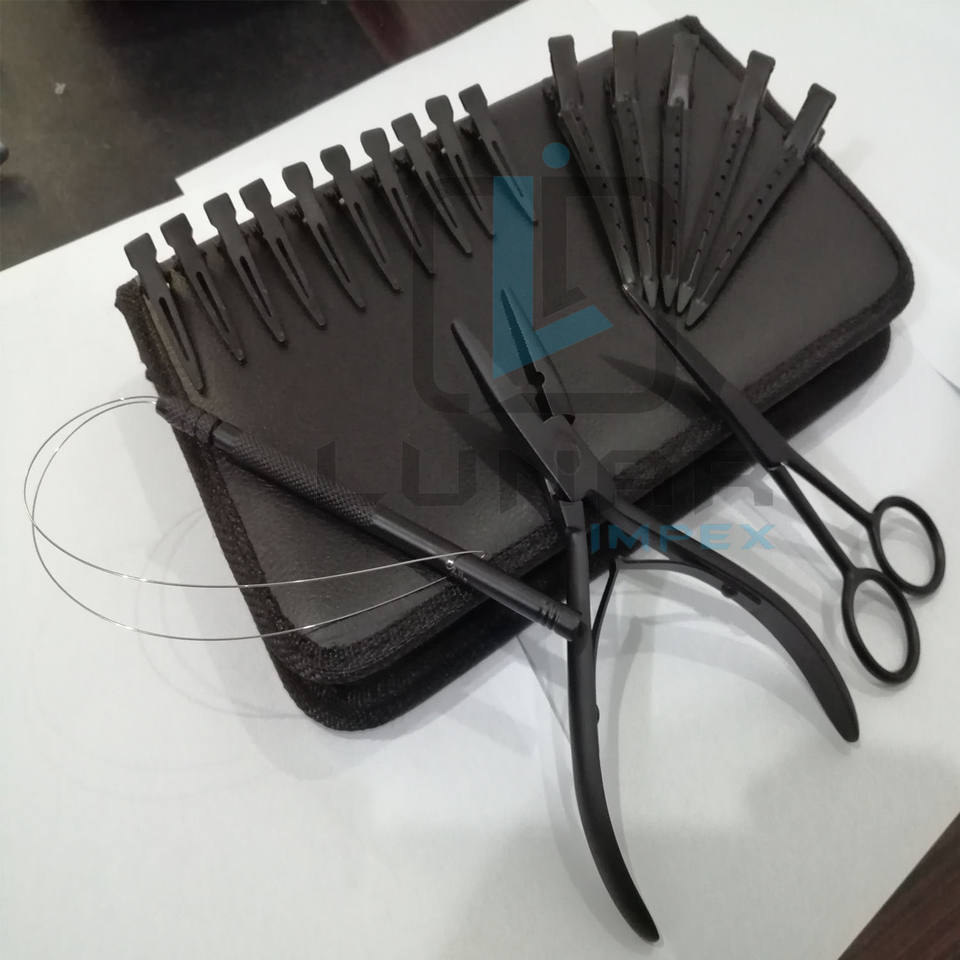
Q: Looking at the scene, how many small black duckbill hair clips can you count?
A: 10